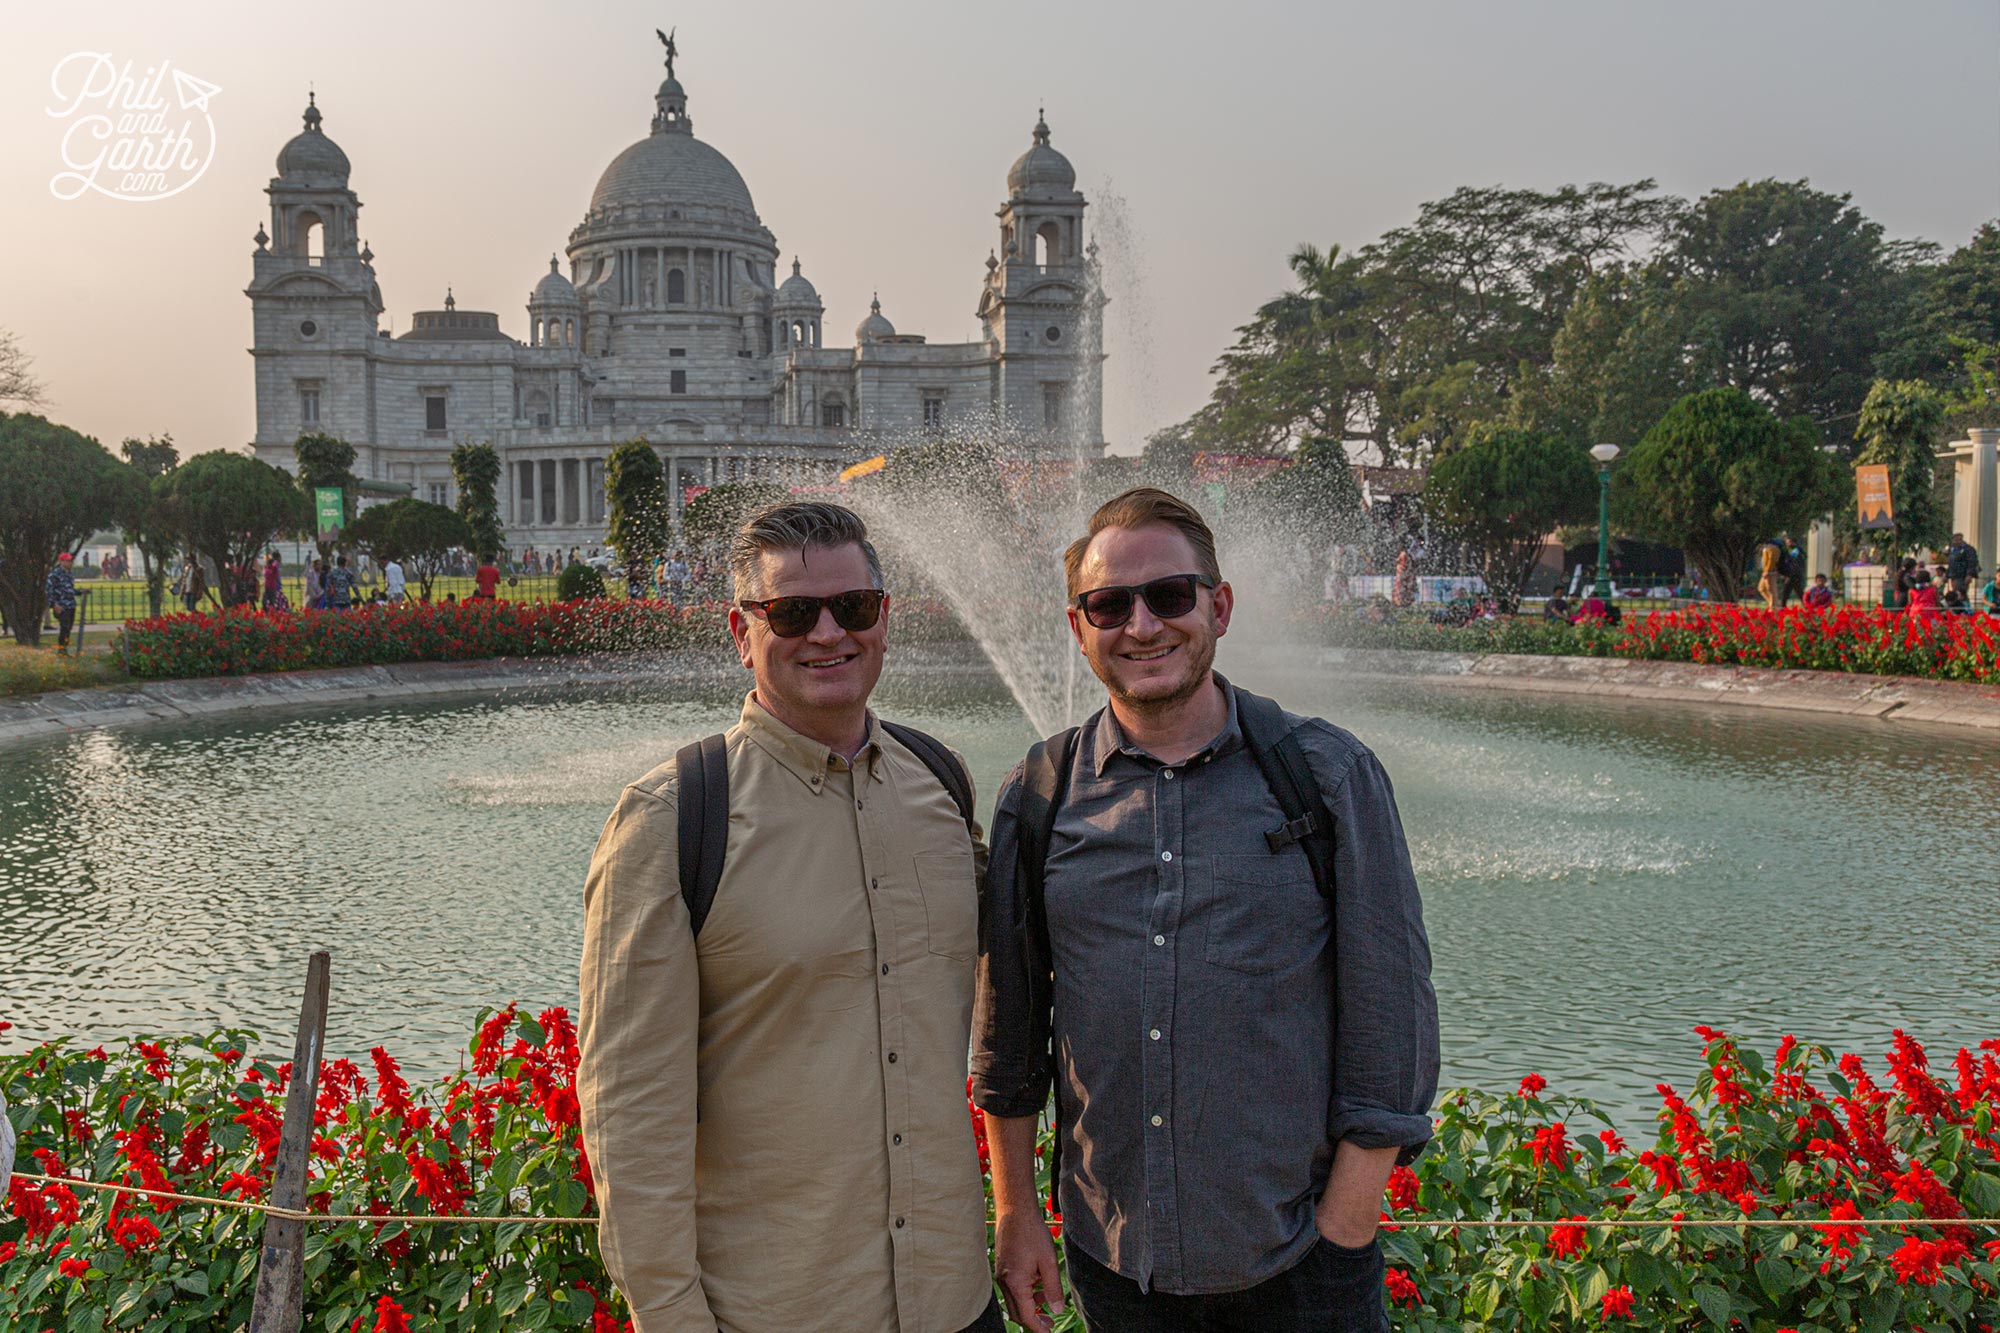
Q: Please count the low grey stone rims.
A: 1